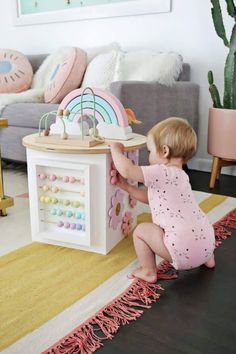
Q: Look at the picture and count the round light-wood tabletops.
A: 1